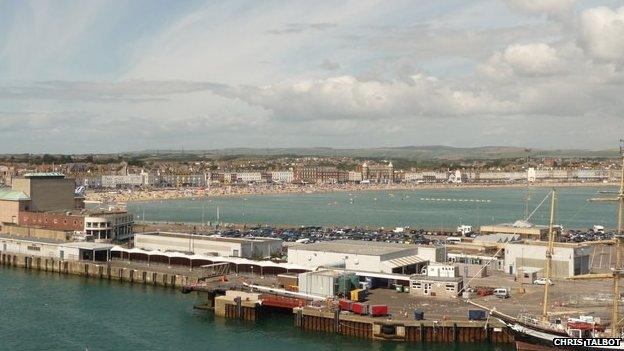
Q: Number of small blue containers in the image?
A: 2